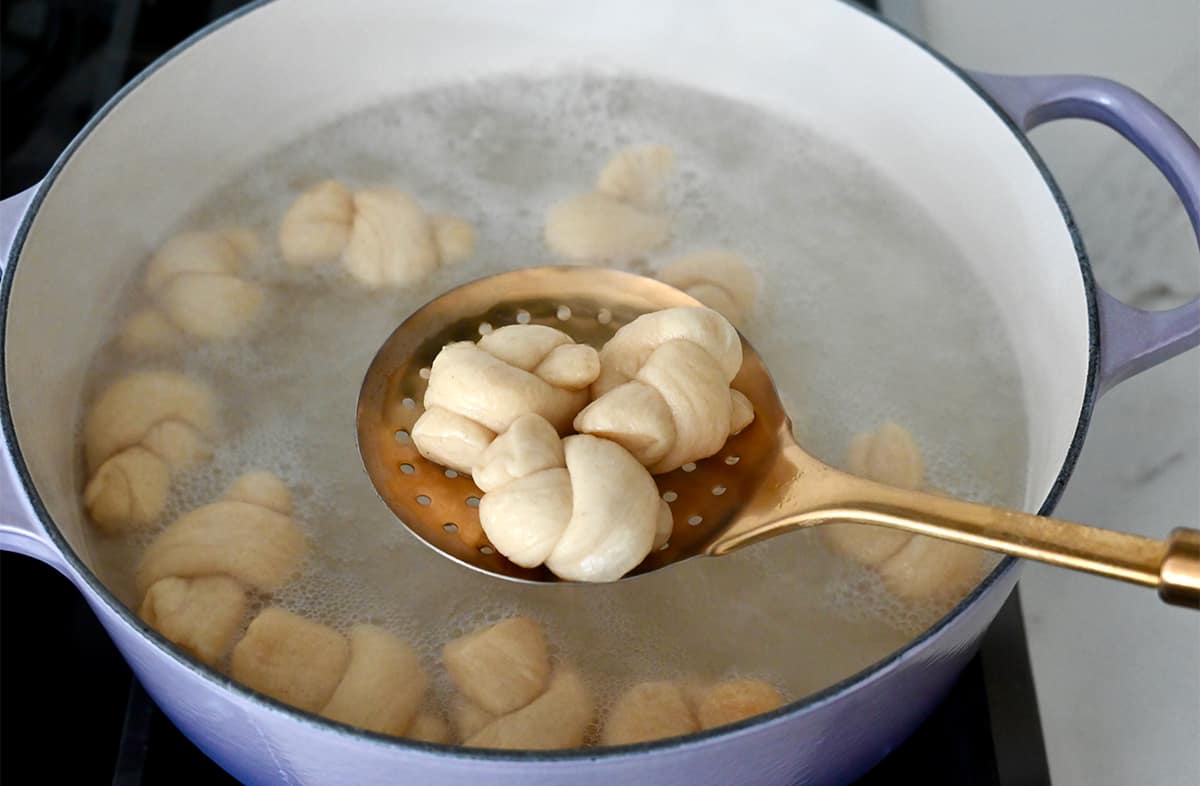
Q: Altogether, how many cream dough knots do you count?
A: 13